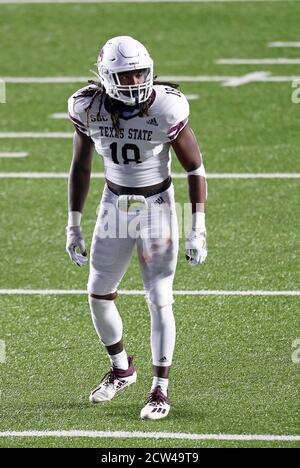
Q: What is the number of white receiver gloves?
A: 2